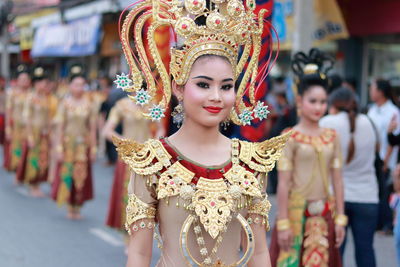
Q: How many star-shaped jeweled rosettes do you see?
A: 5